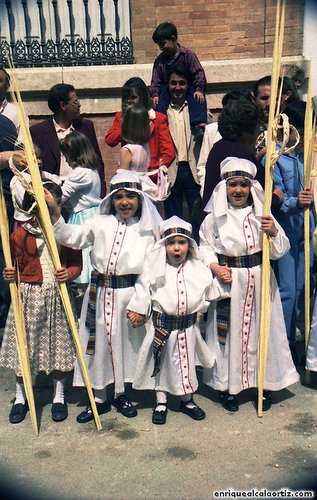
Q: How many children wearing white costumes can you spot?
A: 3